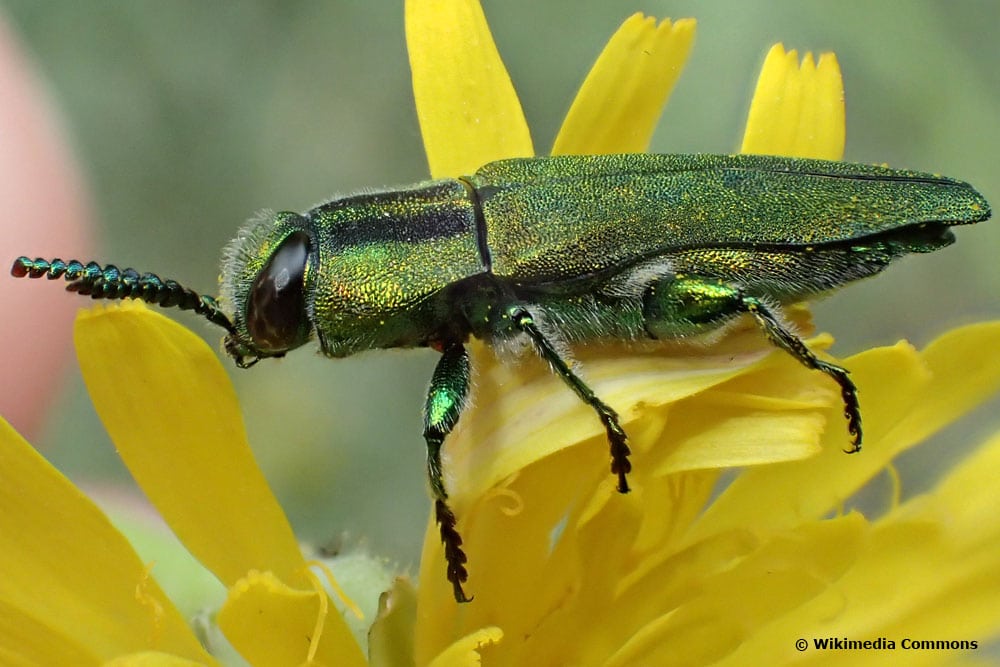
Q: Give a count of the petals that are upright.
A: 3